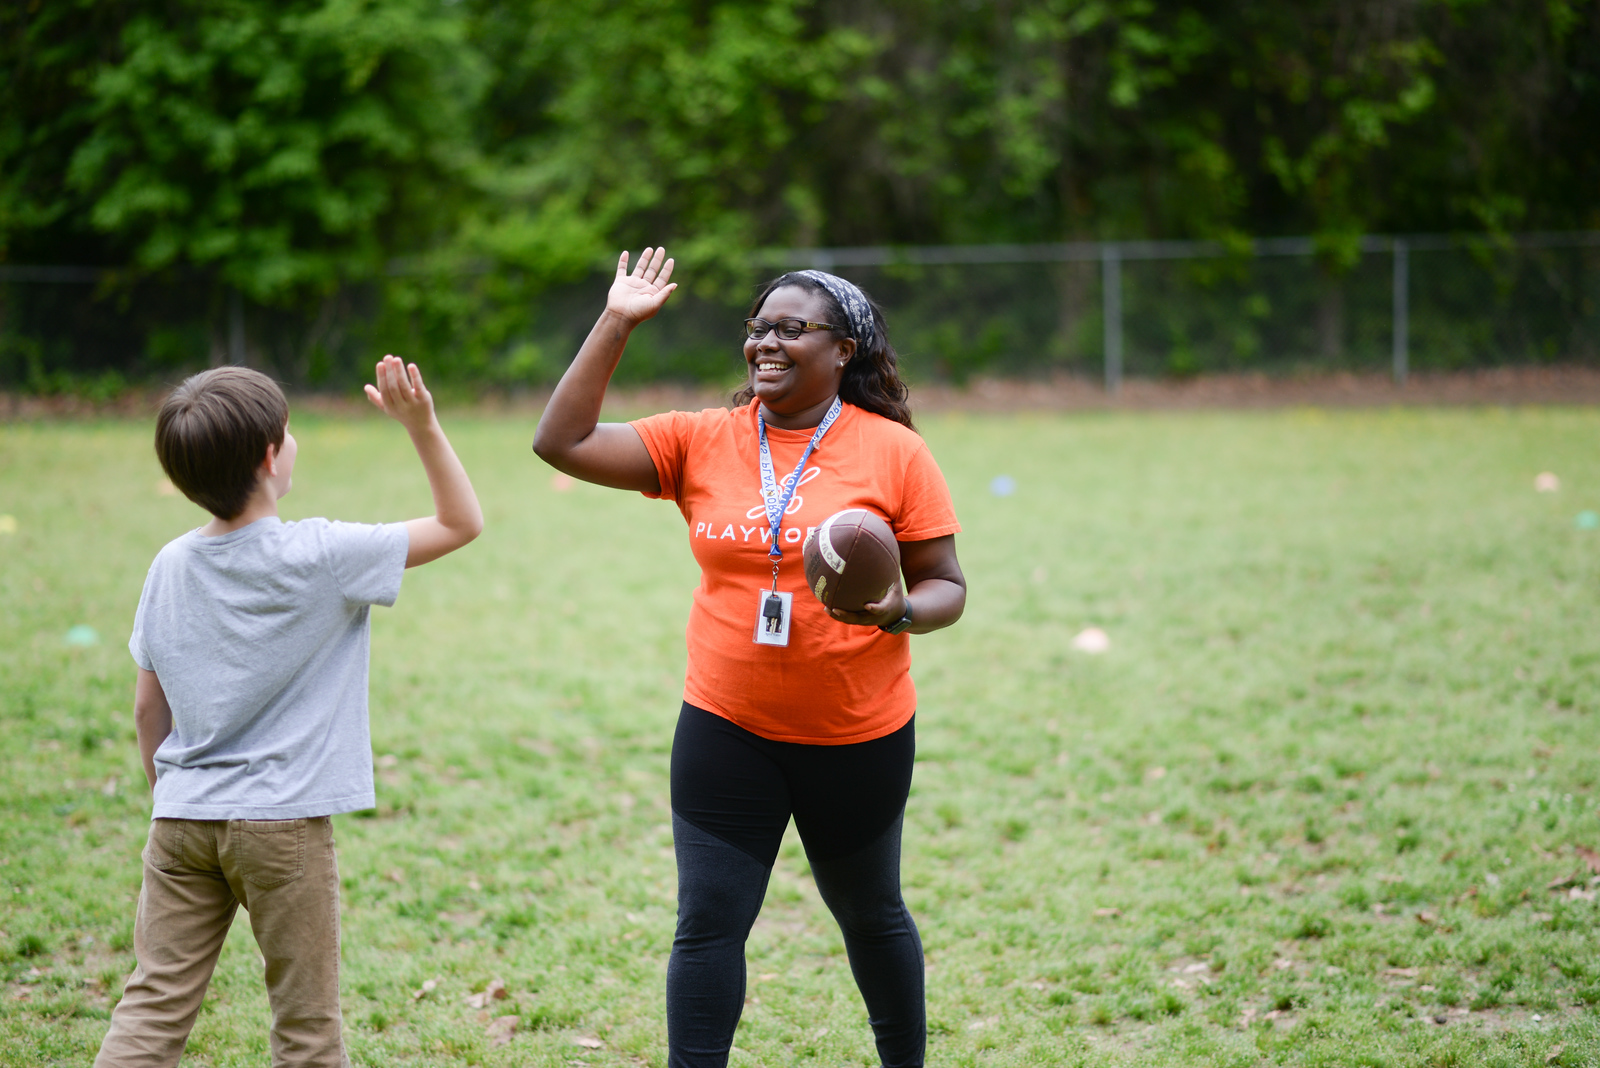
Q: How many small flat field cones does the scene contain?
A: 8